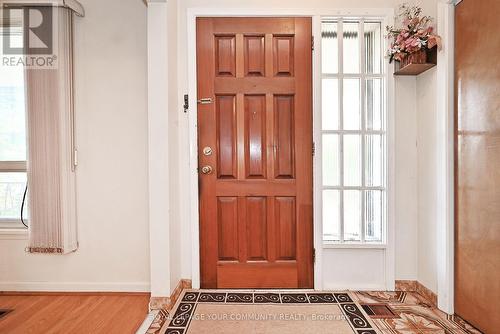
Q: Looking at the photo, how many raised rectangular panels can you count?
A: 9